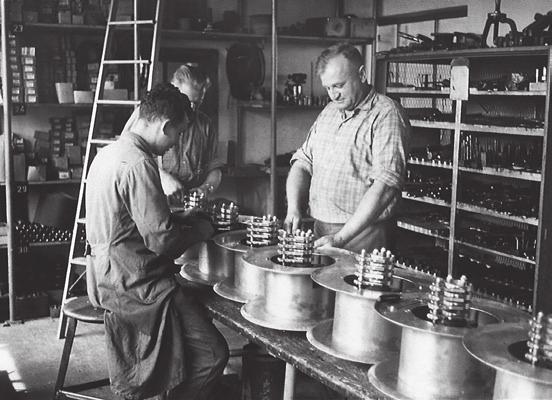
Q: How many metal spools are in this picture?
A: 7